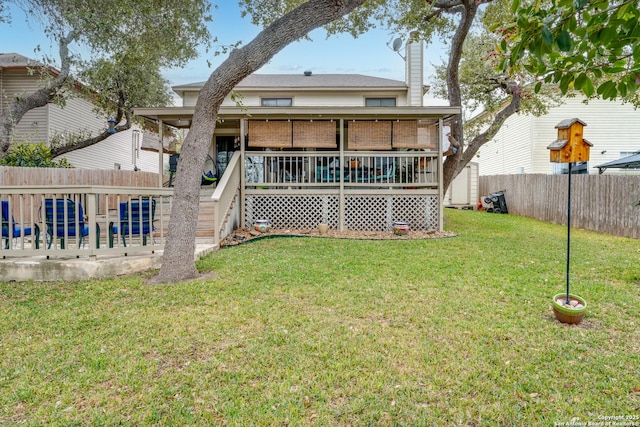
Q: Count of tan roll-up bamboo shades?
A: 4